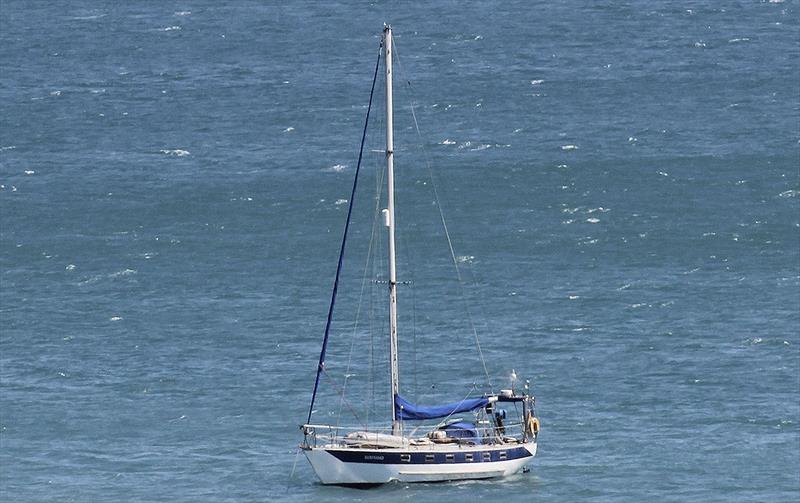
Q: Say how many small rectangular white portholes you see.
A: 6